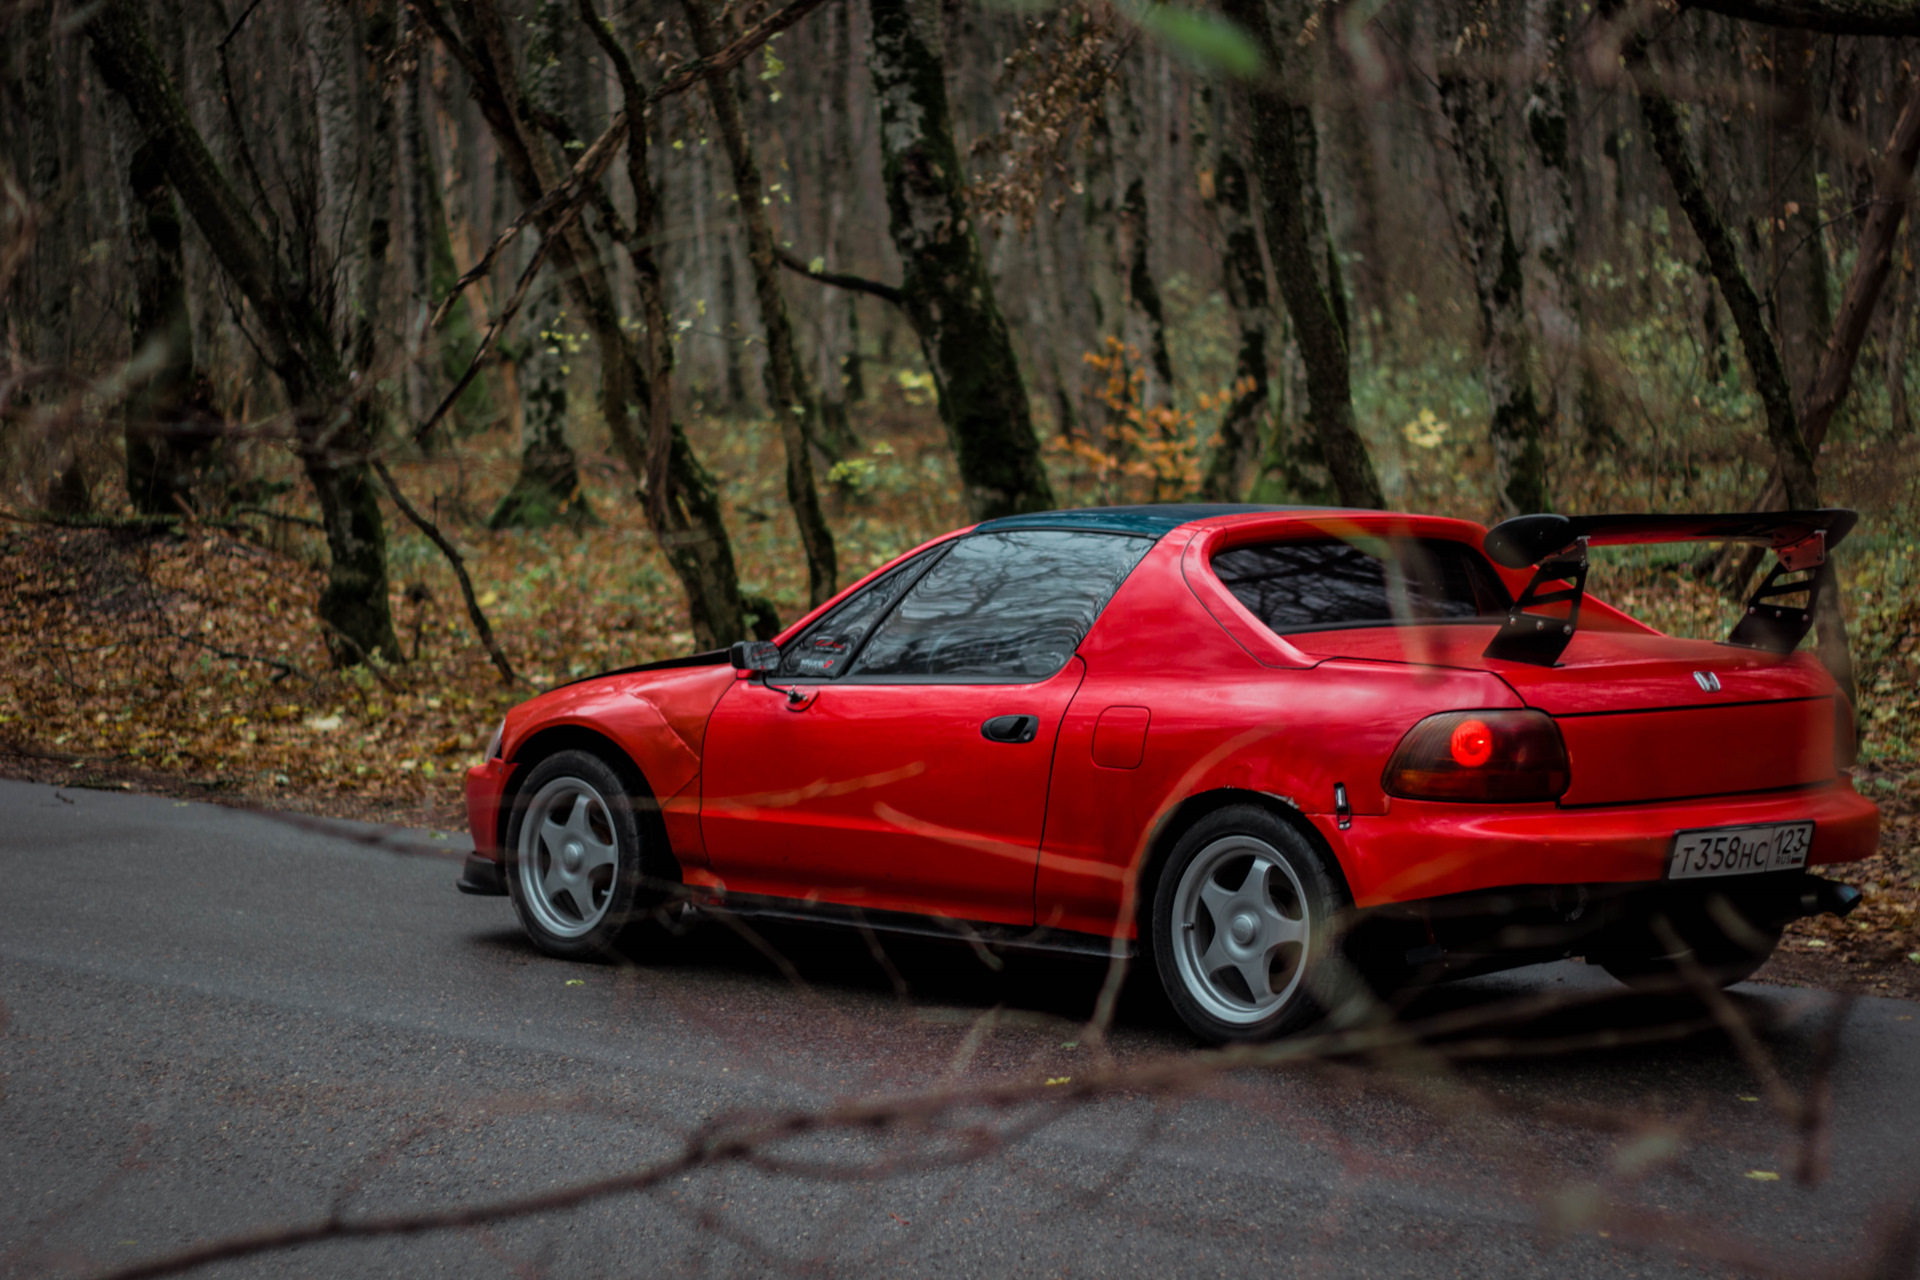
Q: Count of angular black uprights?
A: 2